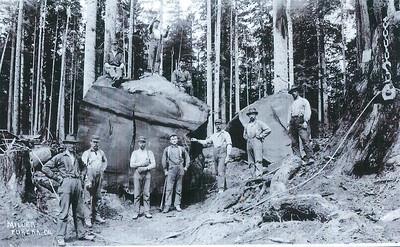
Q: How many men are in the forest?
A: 10